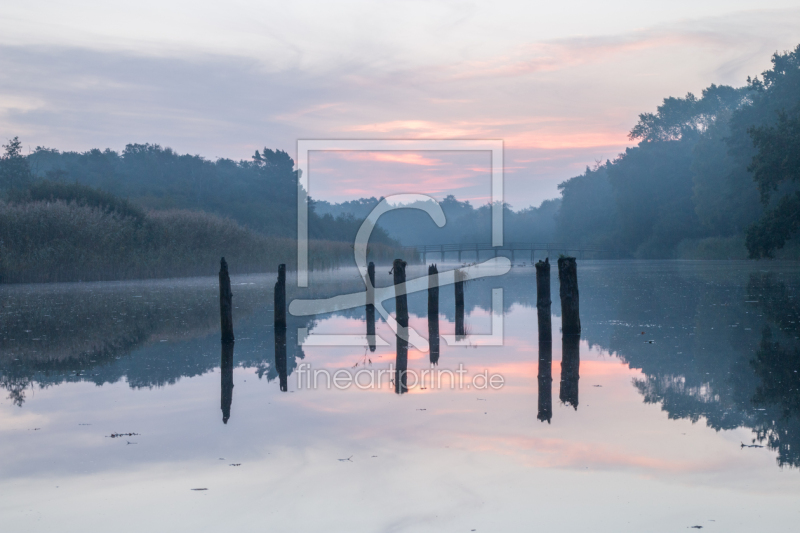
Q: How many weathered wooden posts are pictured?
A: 8